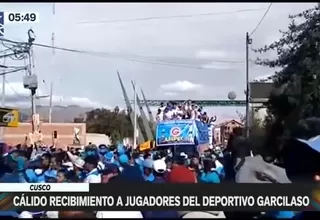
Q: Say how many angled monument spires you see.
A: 3